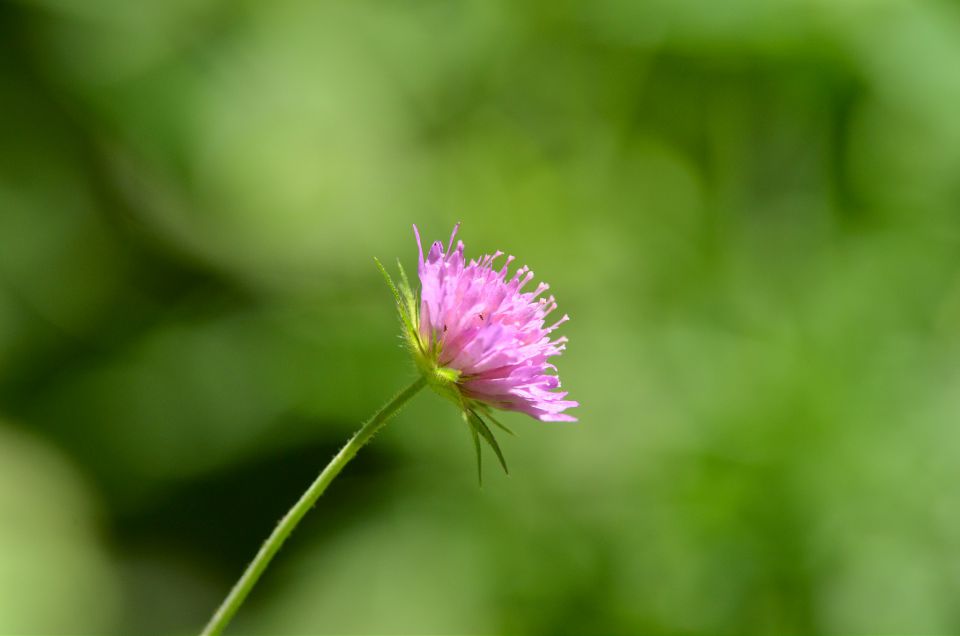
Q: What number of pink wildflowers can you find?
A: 1